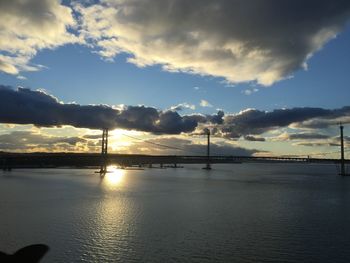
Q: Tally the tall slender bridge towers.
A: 3